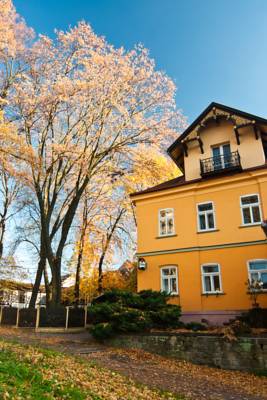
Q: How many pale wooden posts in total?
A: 5